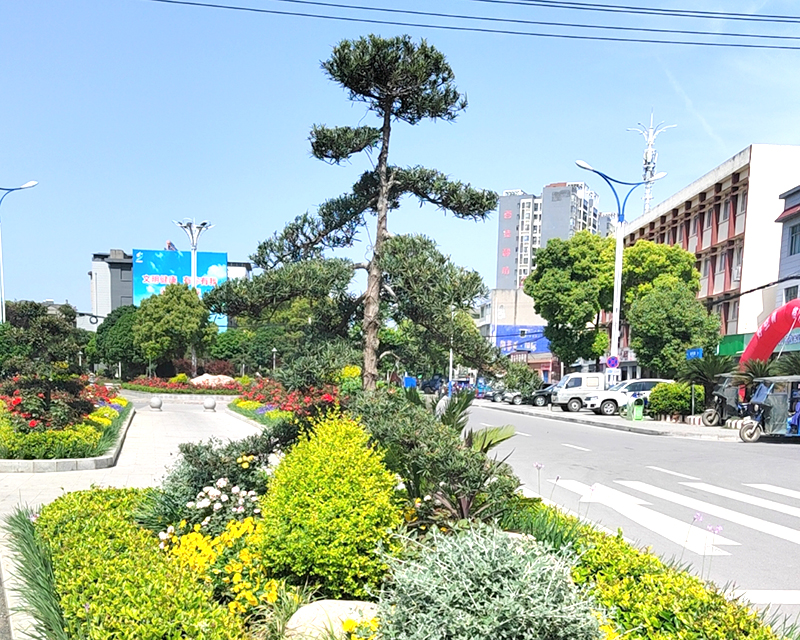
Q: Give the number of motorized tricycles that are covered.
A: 2